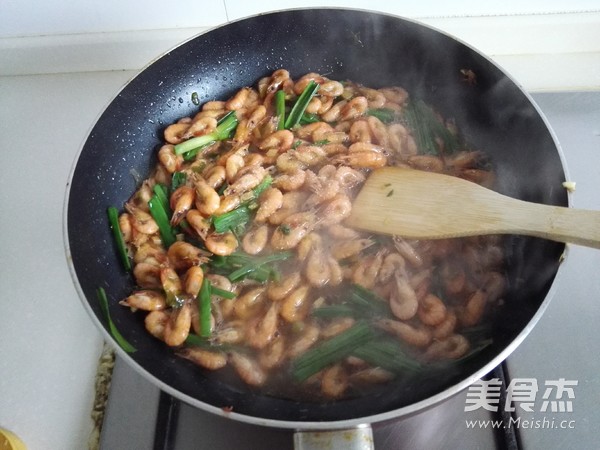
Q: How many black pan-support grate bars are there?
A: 2